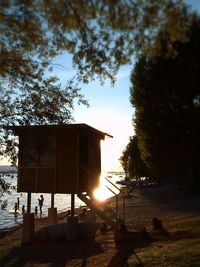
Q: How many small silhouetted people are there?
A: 5